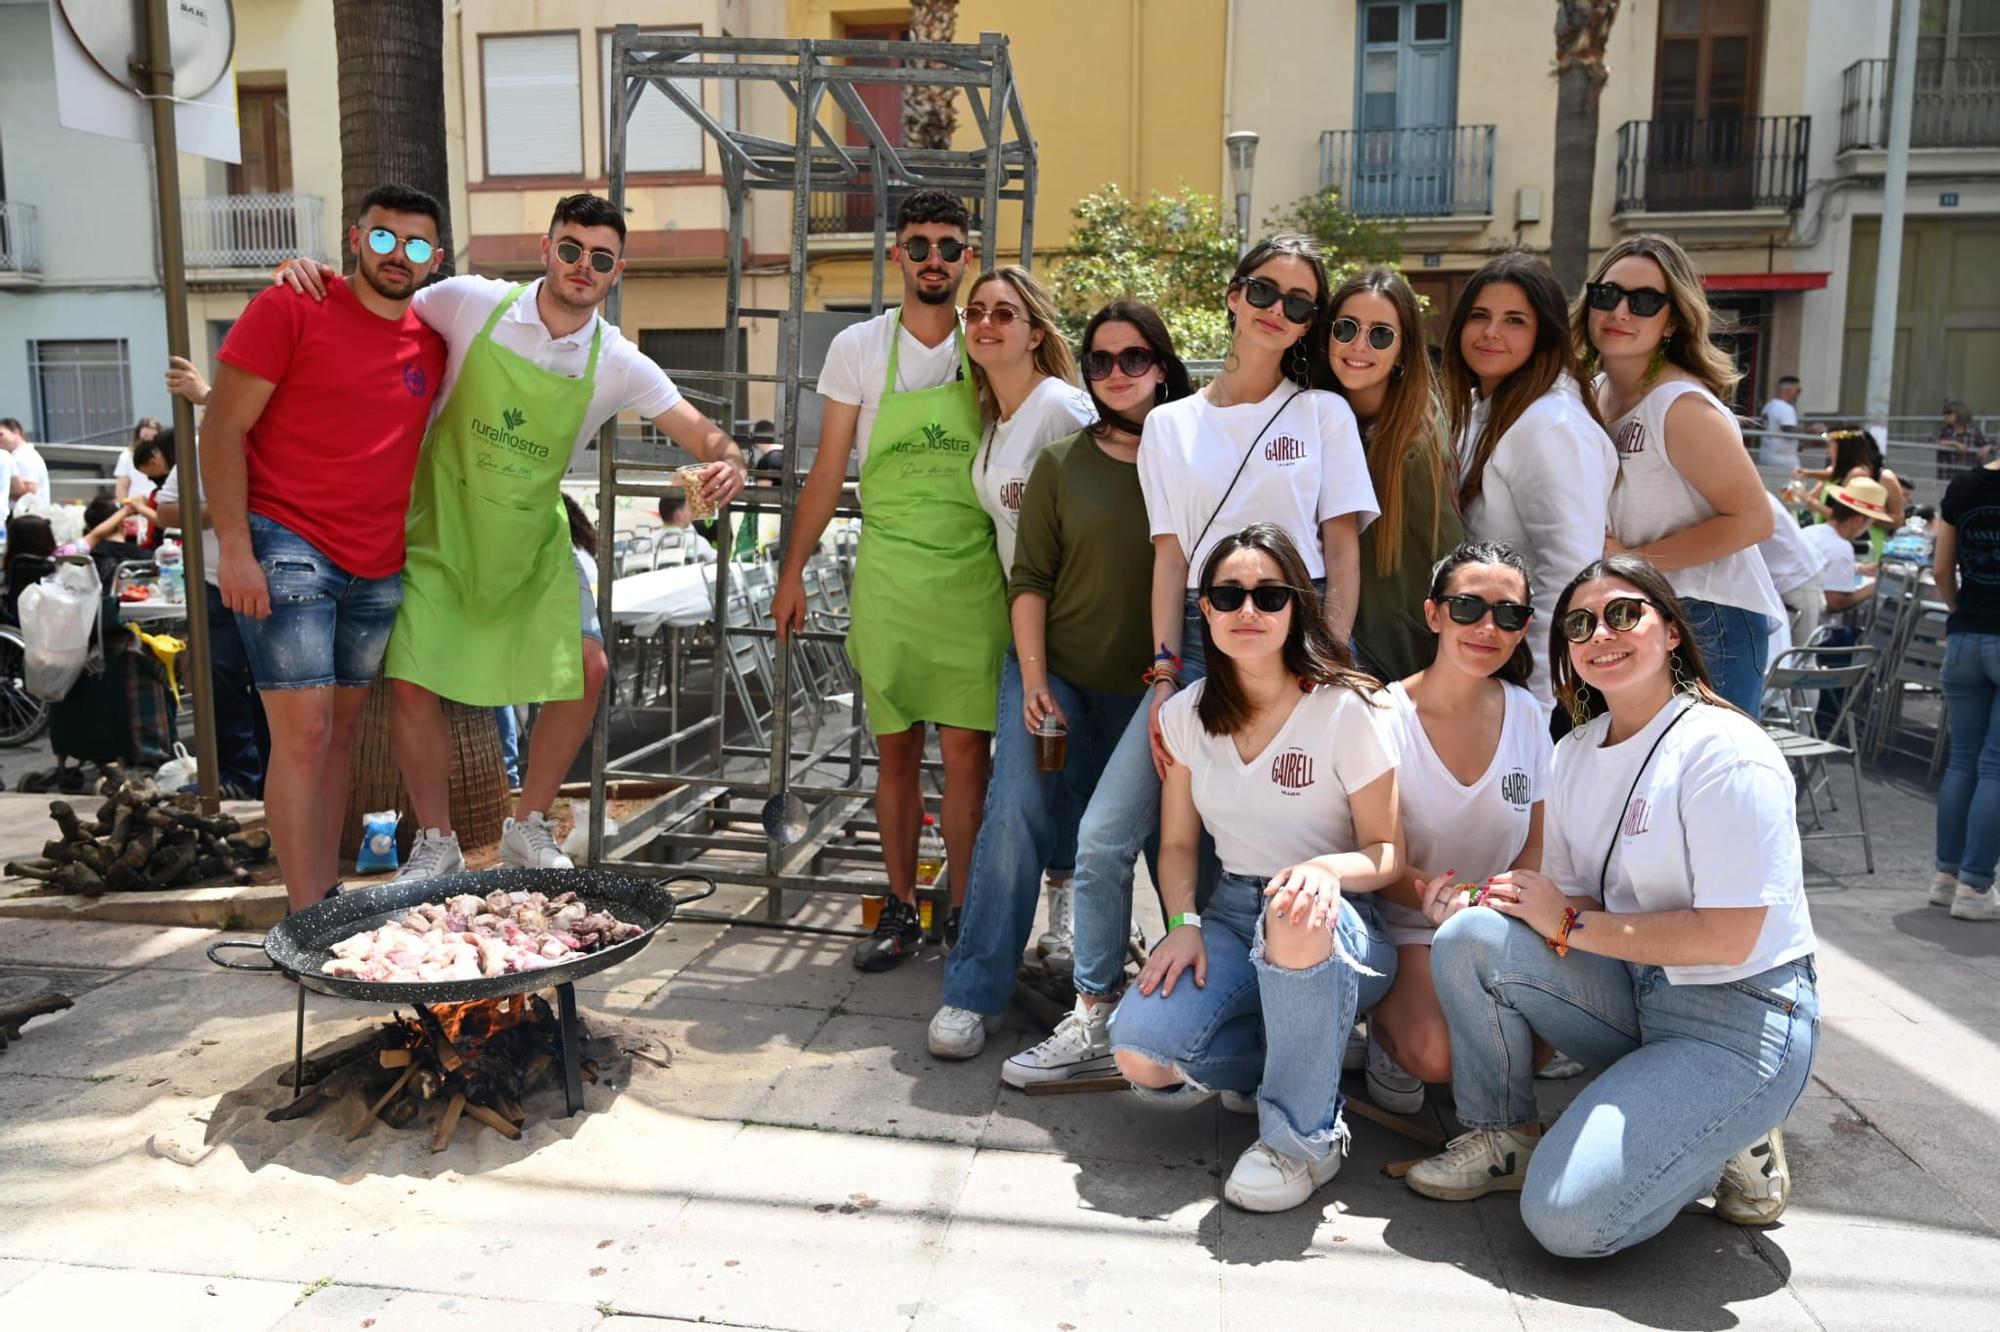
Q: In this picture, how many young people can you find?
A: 12